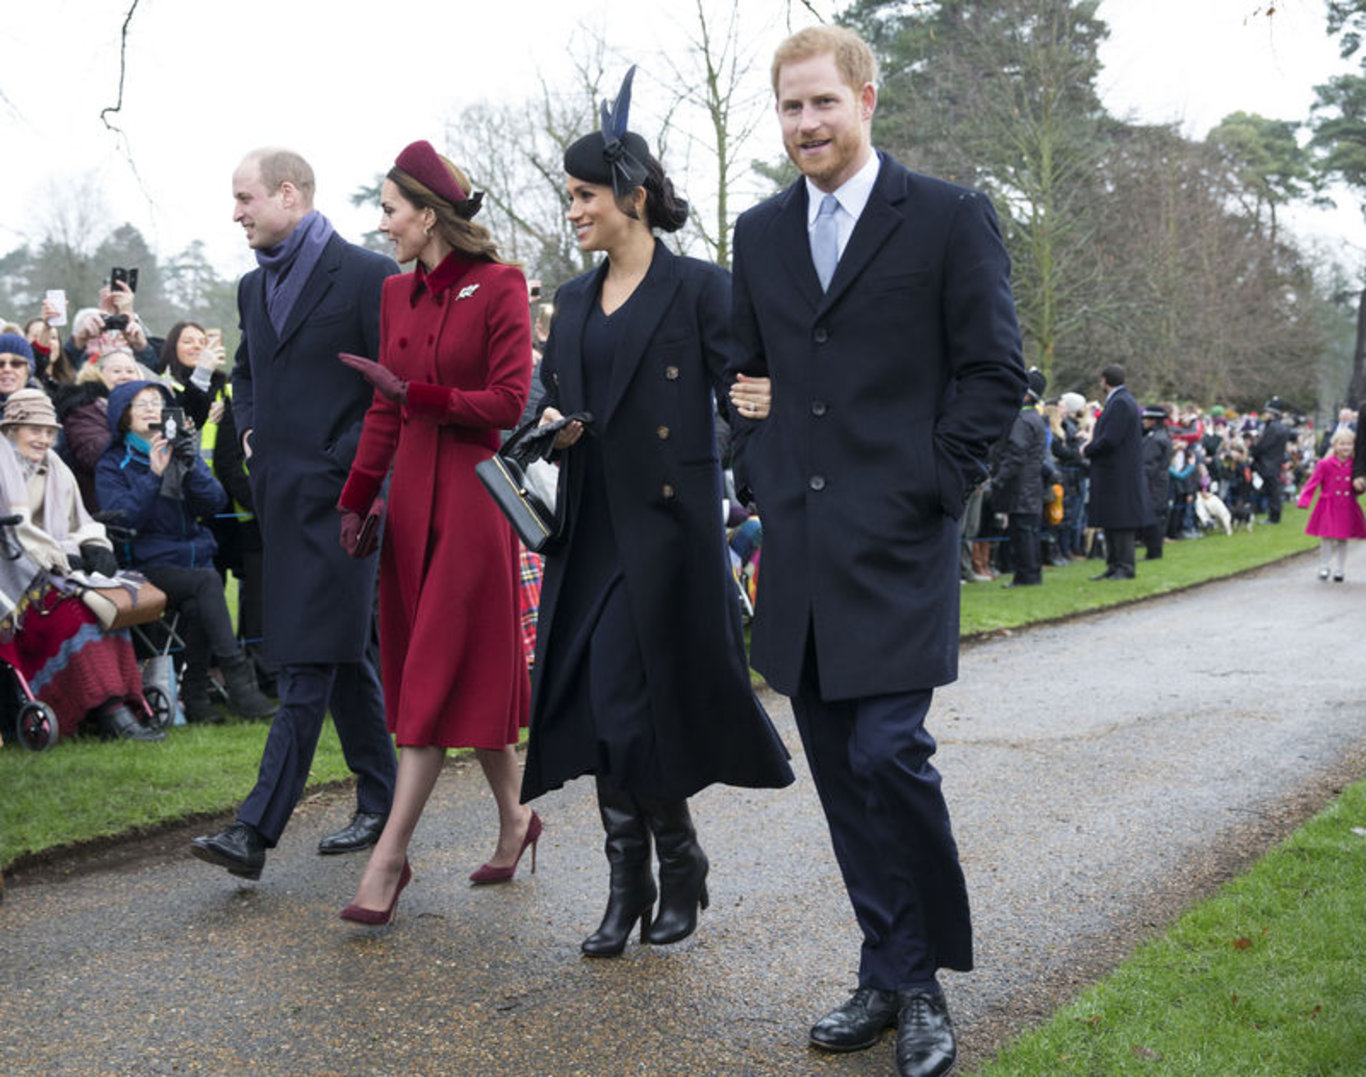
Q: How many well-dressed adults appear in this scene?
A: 4